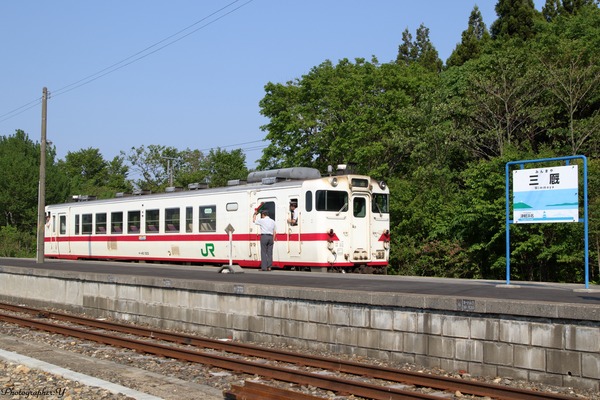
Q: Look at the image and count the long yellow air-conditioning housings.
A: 0